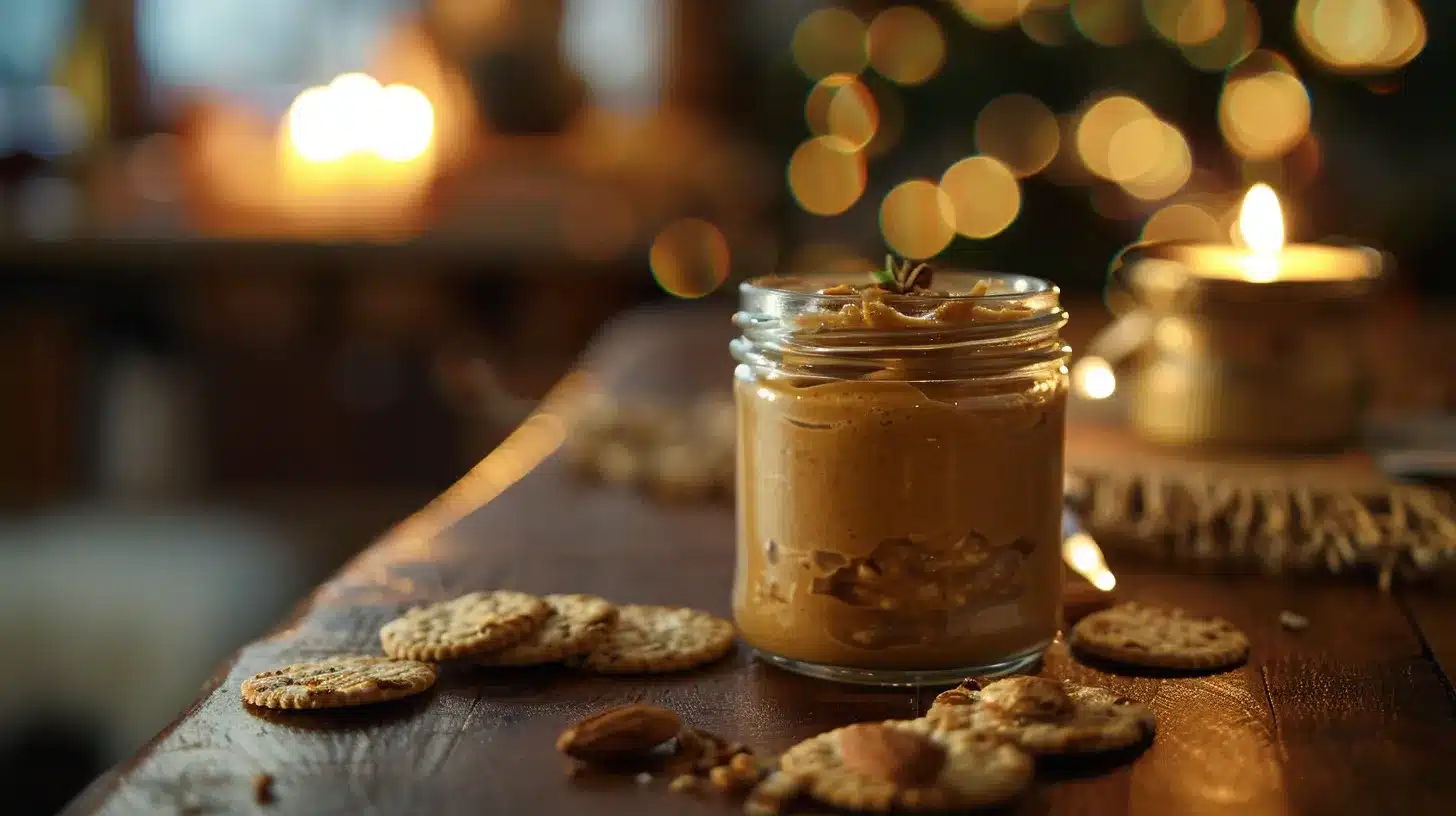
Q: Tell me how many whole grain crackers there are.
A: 7